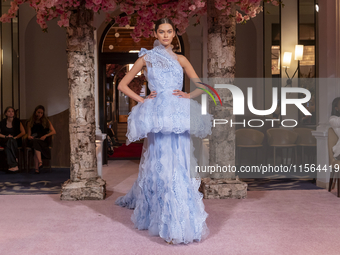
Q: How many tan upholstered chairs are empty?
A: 3